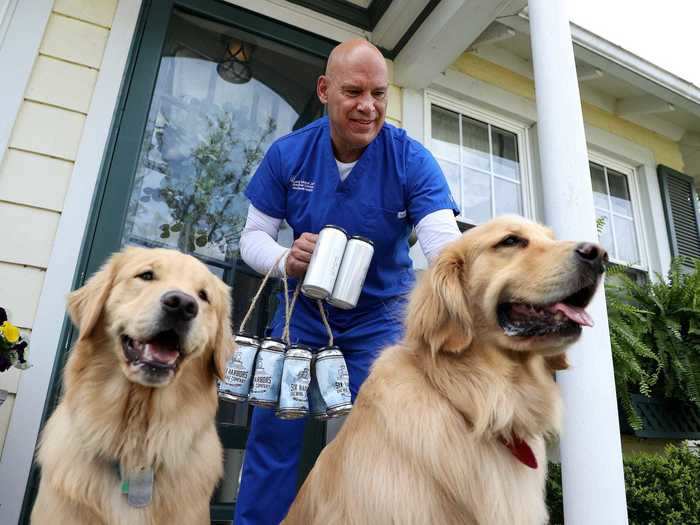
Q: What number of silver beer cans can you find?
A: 2